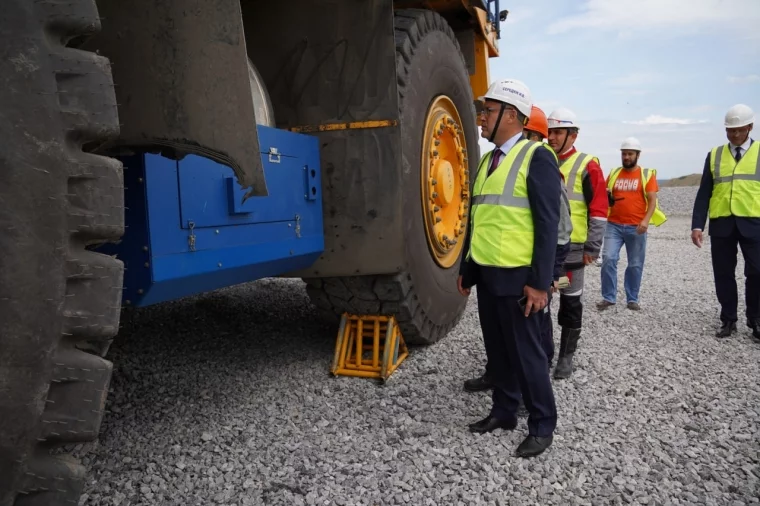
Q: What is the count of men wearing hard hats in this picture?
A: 5